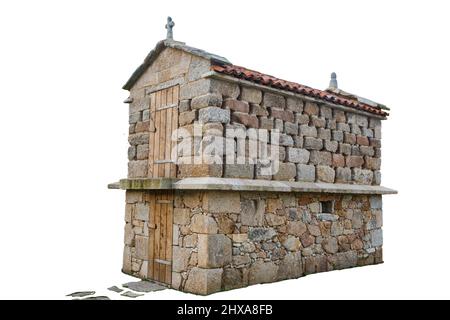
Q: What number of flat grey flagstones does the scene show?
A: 5